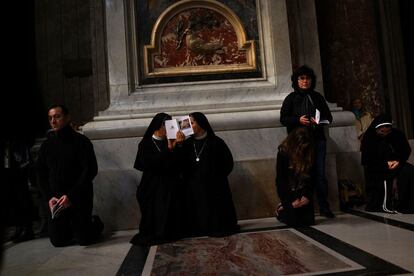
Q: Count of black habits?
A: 3